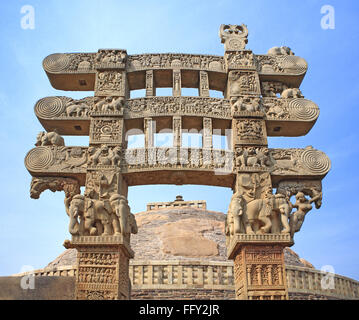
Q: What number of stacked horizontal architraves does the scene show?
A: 3